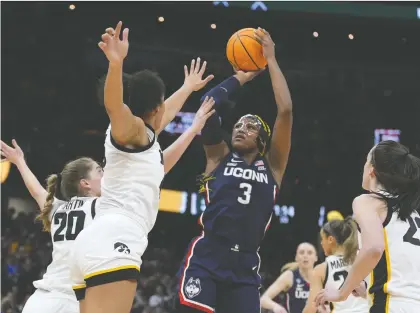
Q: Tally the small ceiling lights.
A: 5